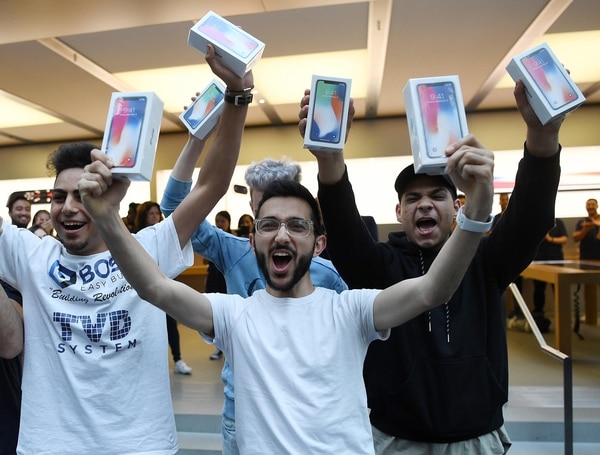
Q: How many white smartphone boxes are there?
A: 6